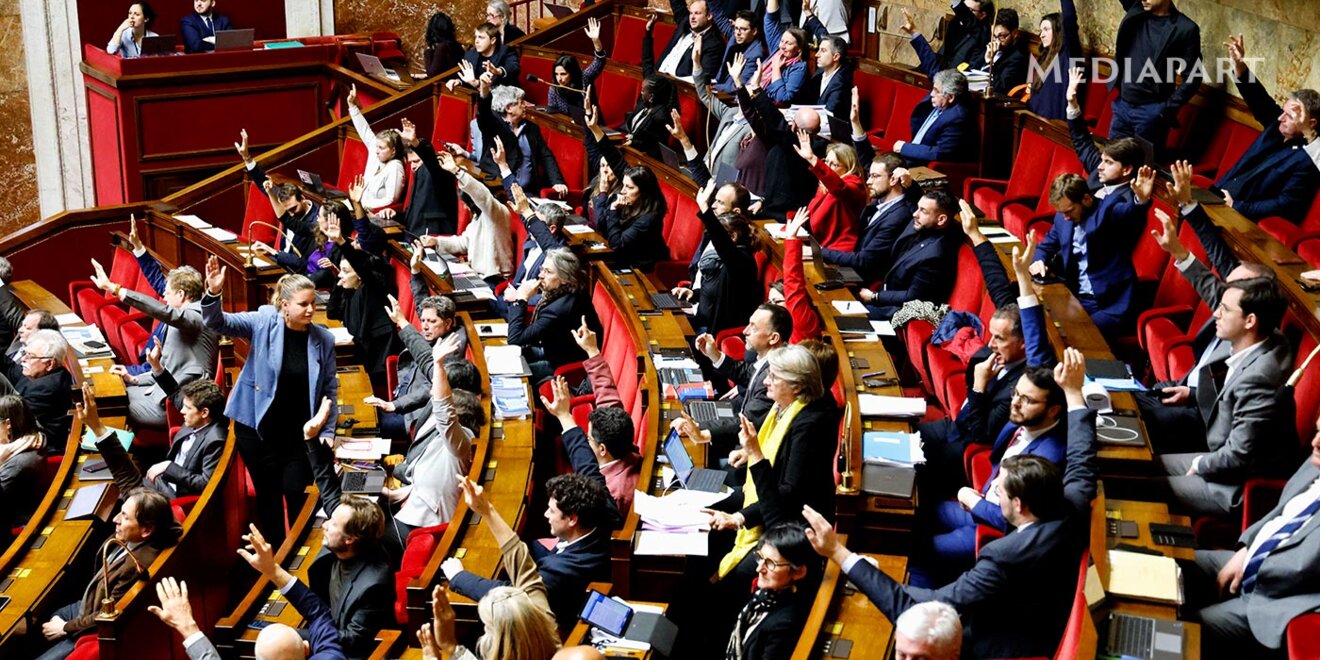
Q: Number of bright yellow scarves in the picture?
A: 1